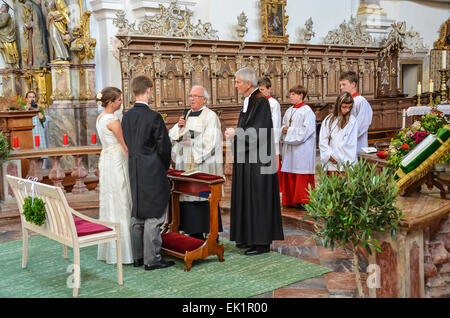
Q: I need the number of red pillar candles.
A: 4